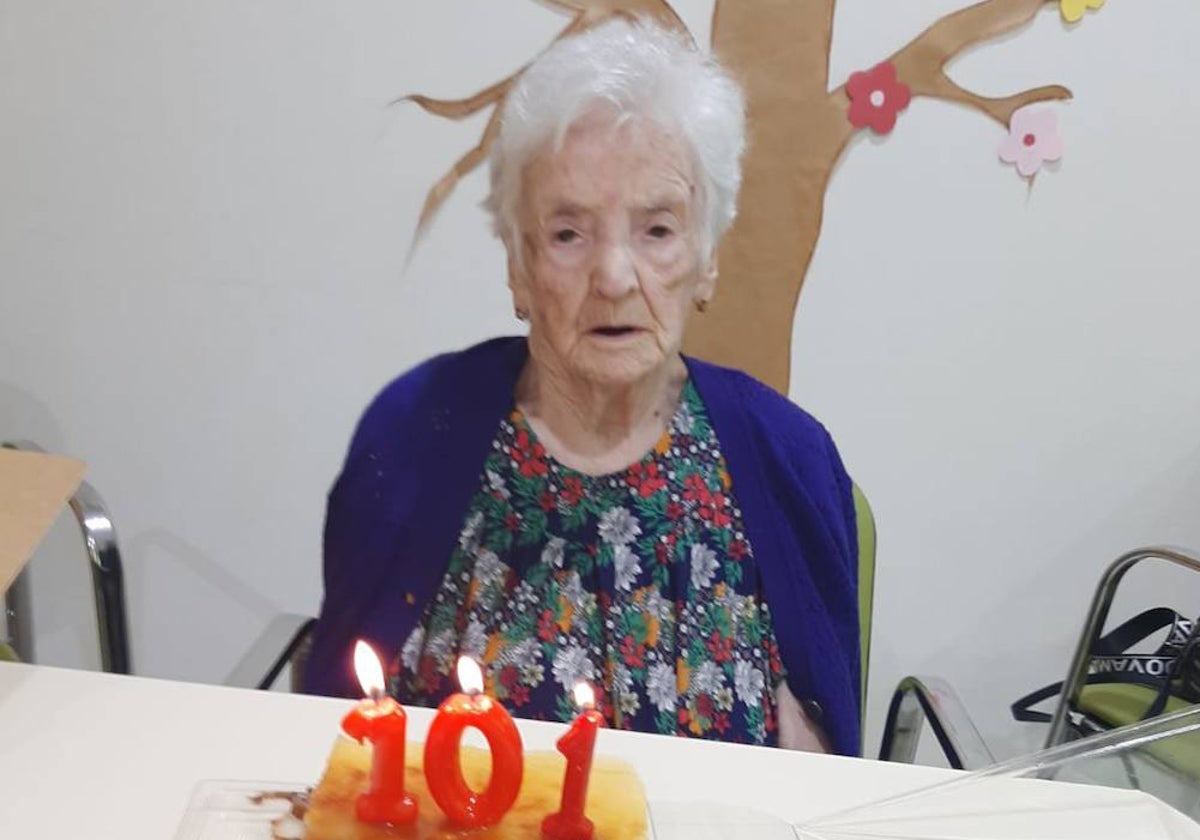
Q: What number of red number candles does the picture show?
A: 3